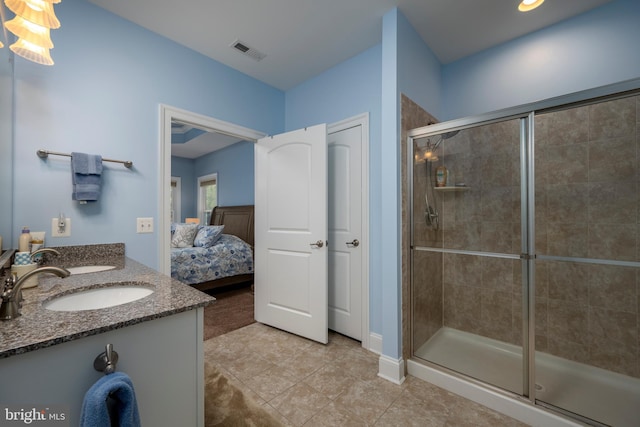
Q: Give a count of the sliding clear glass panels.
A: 2